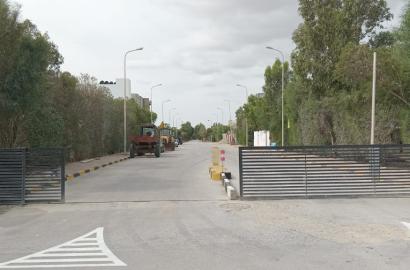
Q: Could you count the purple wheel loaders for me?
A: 0